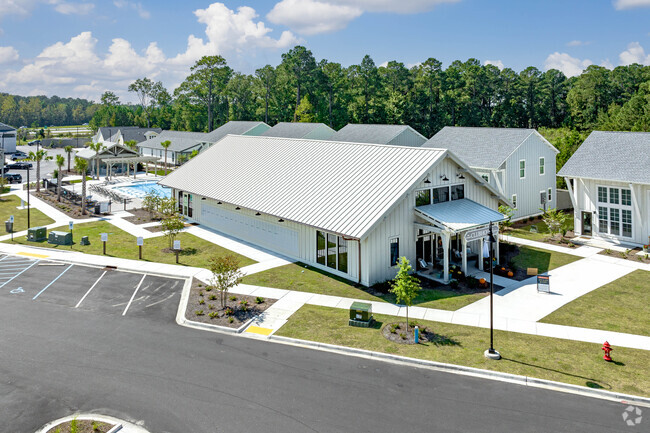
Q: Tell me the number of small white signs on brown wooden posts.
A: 3